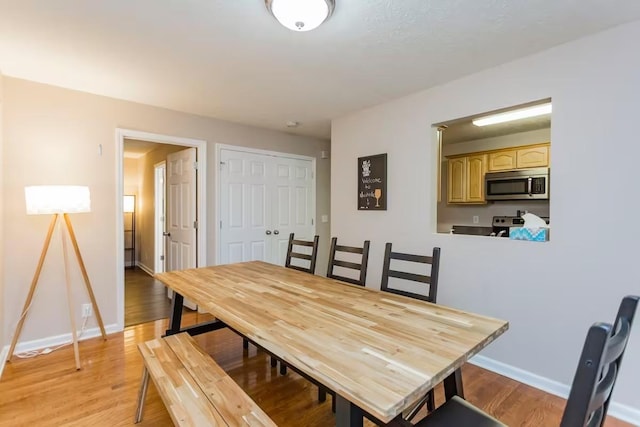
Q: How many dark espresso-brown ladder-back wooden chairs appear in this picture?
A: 4